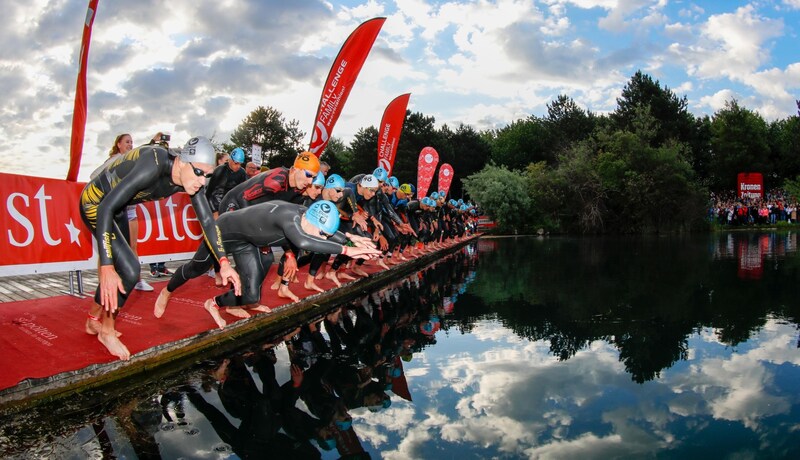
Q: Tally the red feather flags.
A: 5